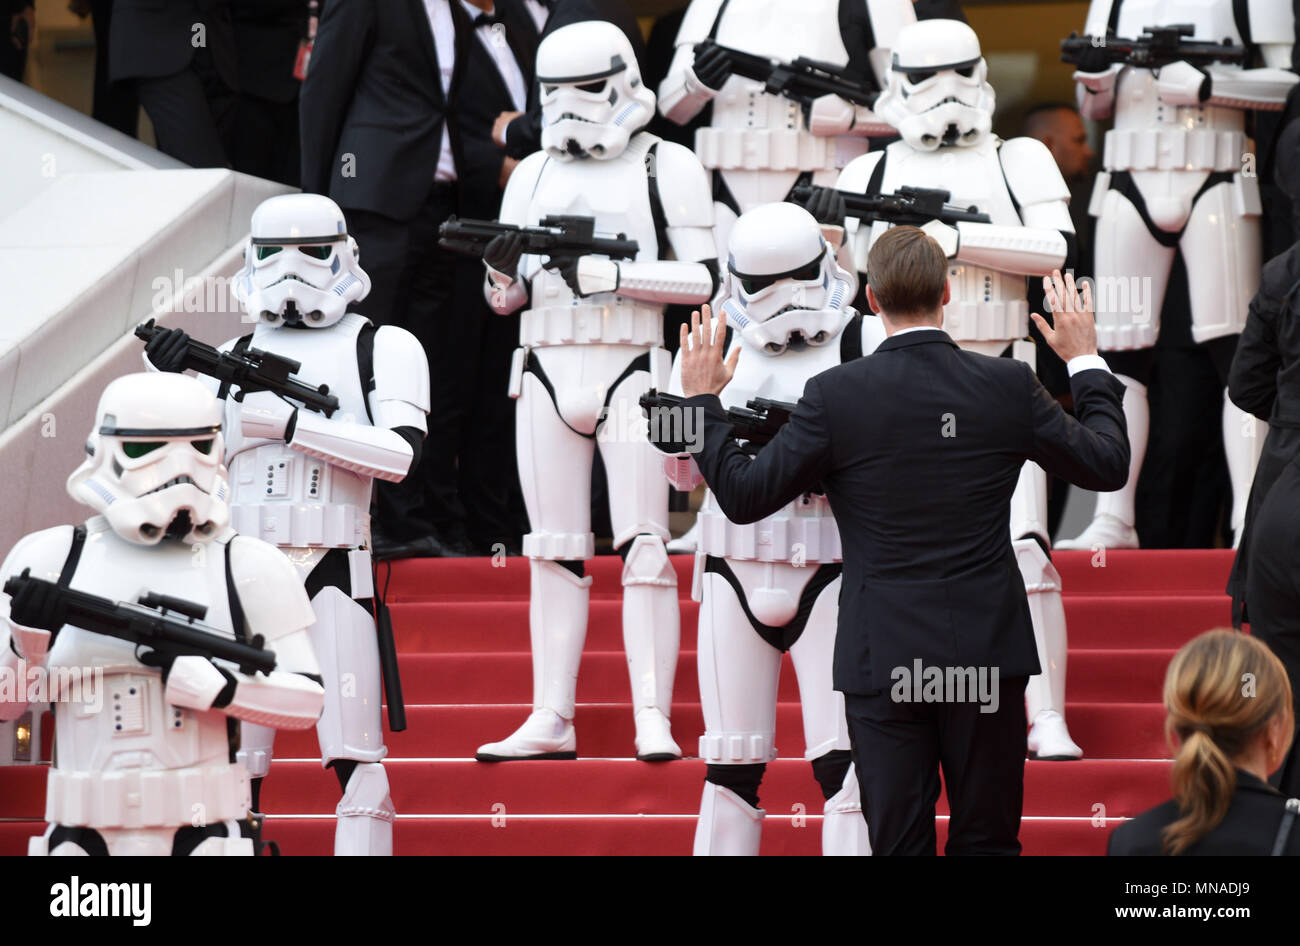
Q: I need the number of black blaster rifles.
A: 7